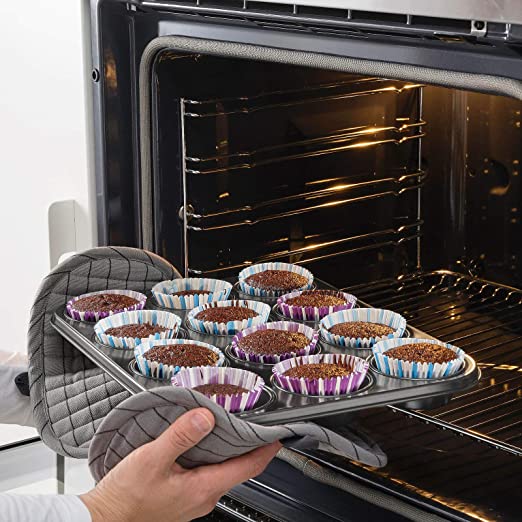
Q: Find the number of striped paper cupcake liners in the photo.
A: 12